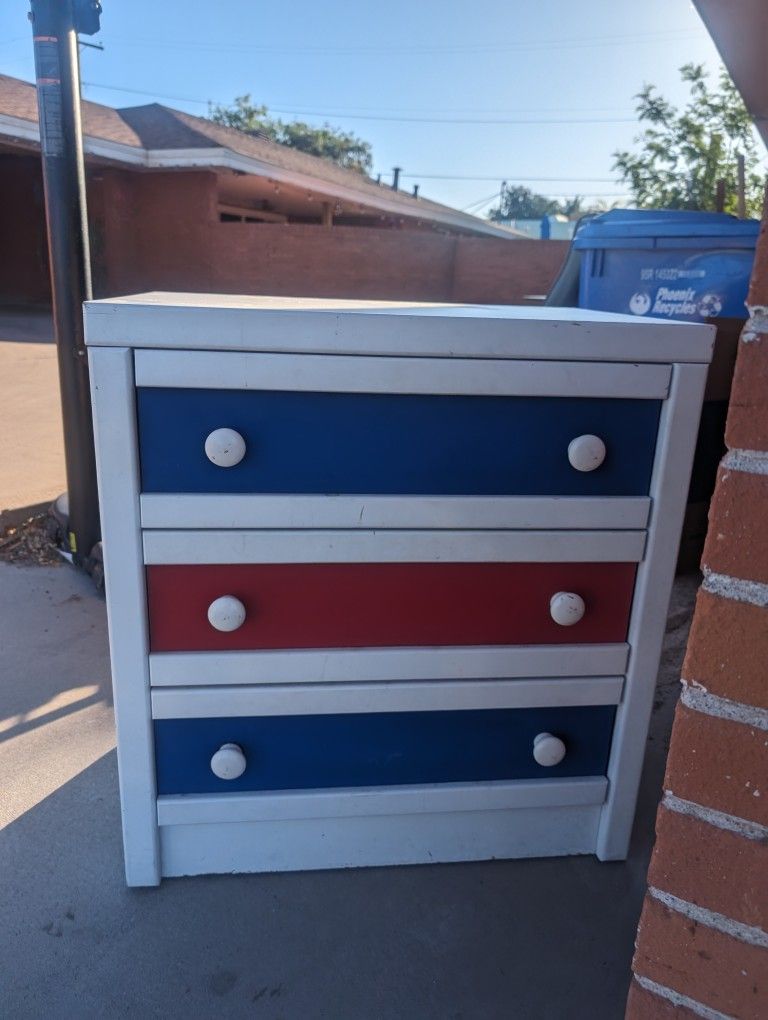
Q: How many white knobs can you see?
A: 6